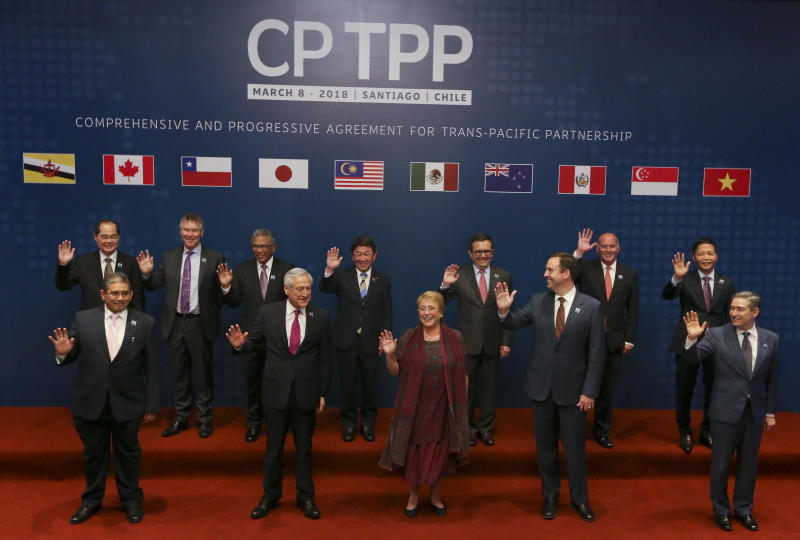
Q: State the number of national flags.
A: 10